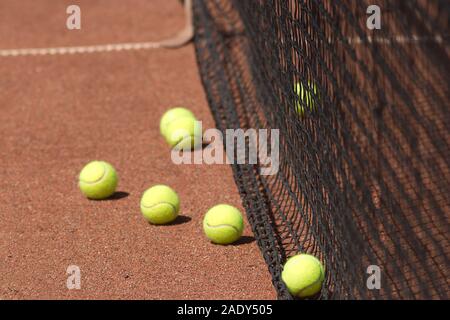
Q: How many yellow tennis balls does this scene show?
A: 7